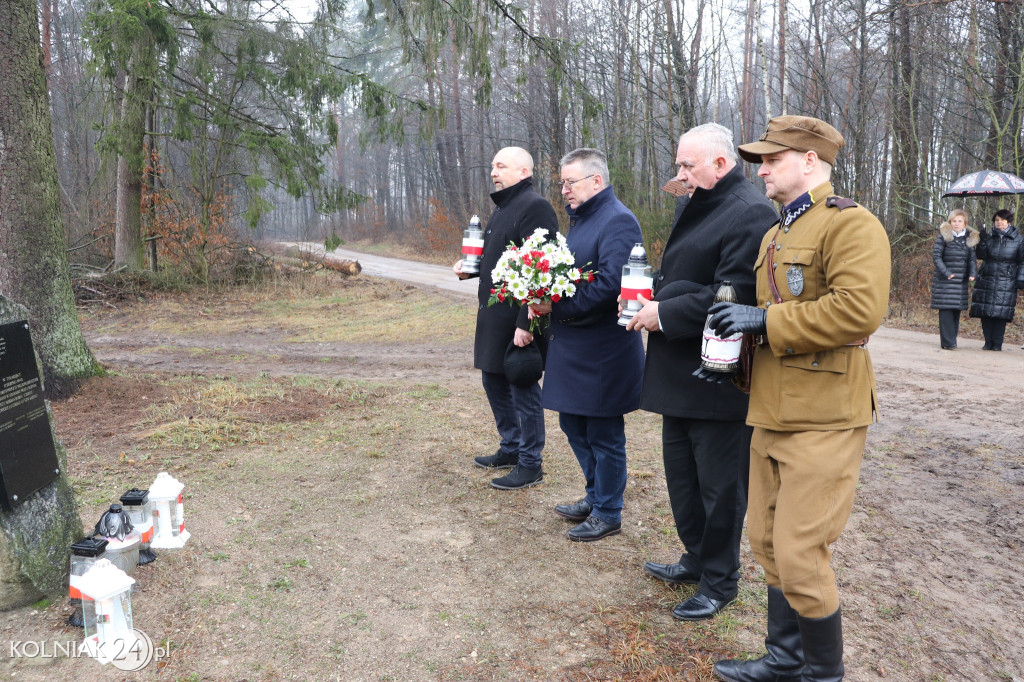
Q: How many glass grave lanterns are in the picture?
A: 8